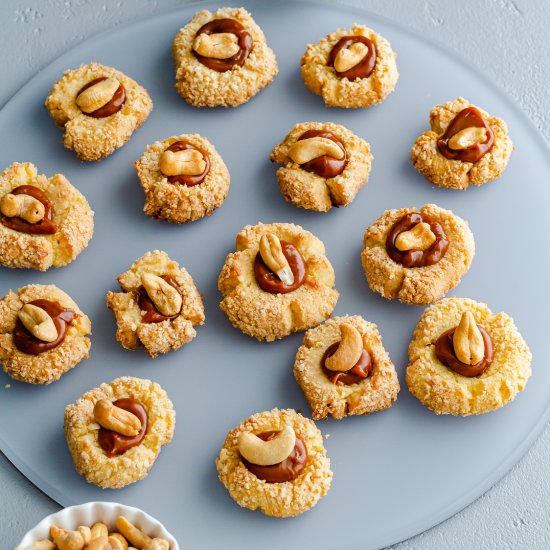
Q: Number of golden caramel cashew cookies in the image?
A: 15